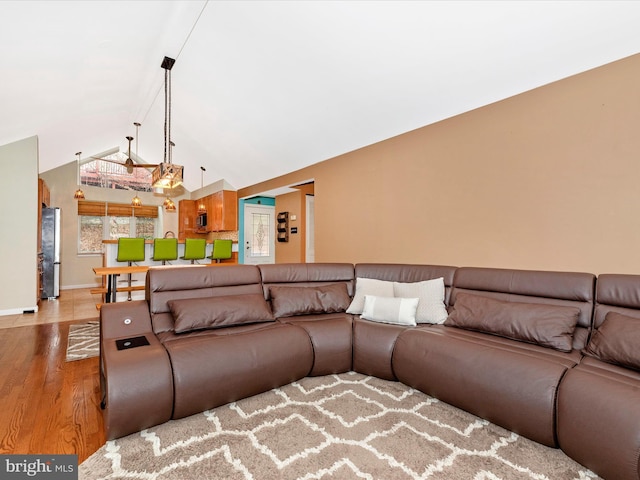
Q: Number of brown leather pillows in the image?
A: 4